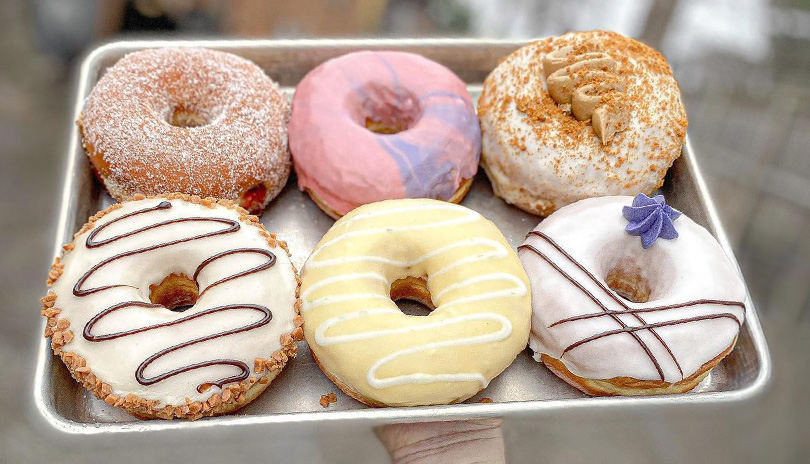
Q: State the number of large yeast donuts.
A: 6